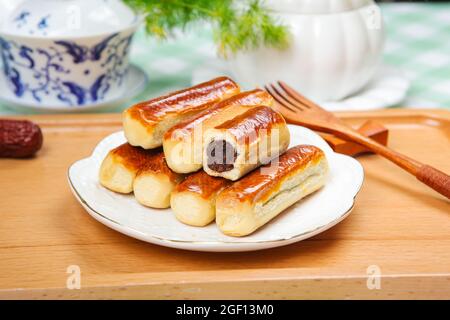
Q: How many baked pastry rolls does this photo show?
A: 7